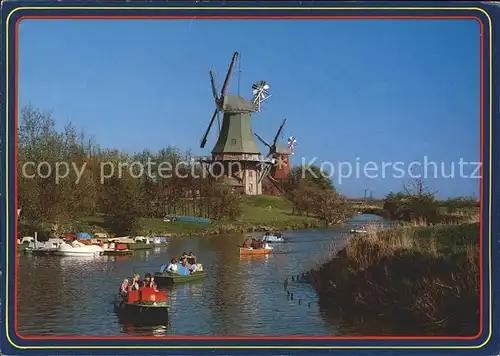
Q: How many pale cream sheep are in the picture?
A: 0